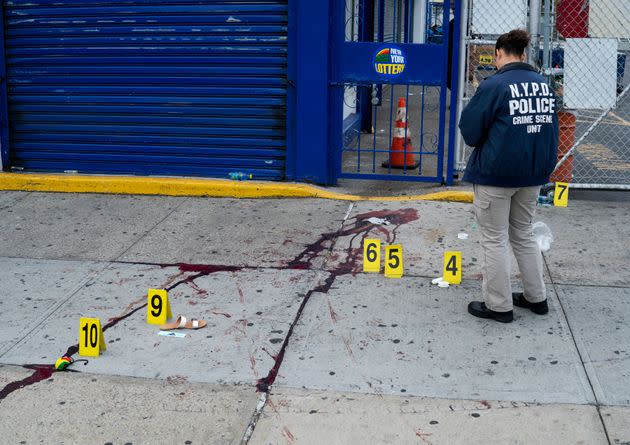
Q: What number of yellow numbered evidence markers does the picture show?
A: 6